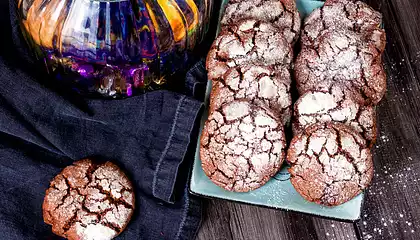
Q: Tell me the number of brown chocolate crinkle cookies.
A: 9